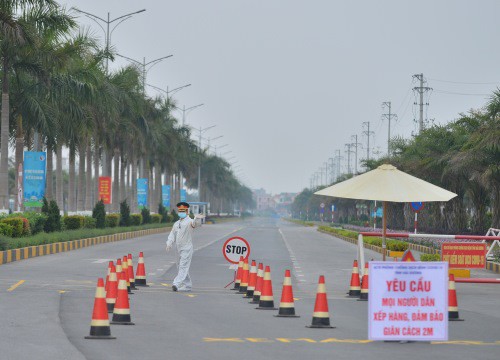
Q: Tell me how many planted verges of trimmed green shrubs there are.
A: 2